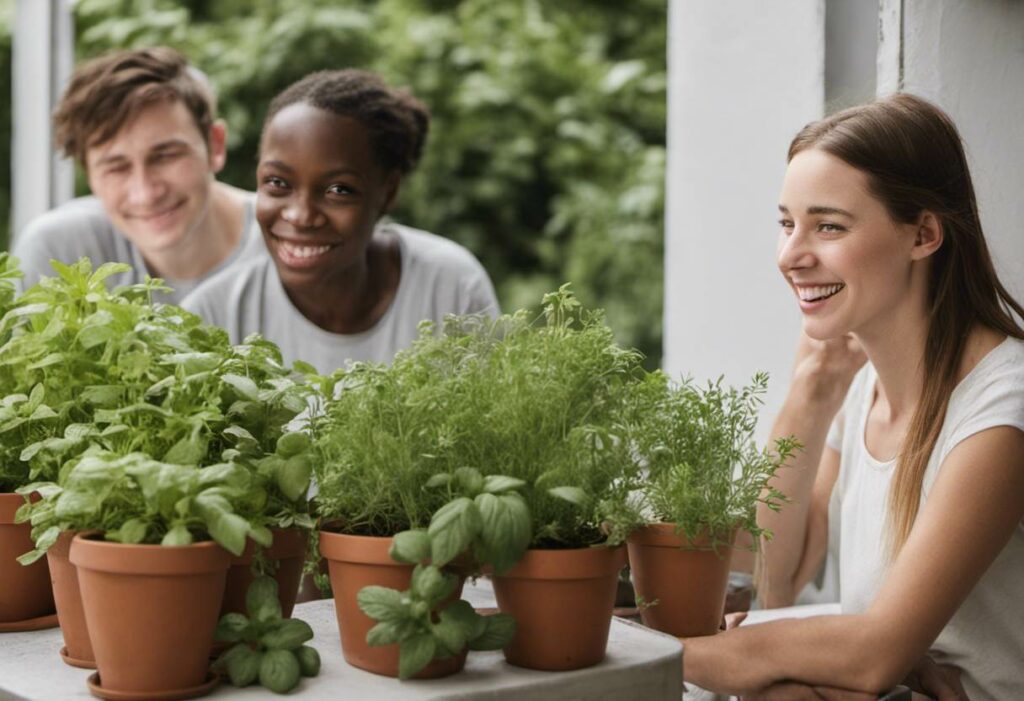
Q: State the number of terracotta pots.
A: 7